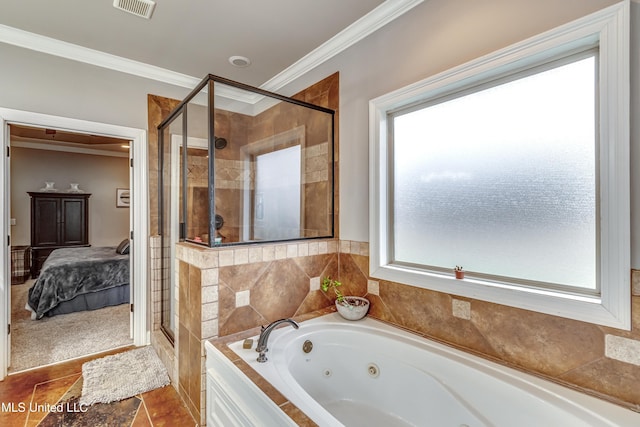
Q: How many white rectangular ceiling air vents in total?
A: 1